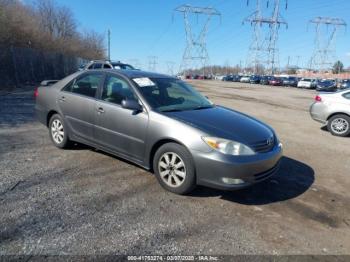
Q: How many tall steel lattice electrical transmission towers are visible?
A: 3